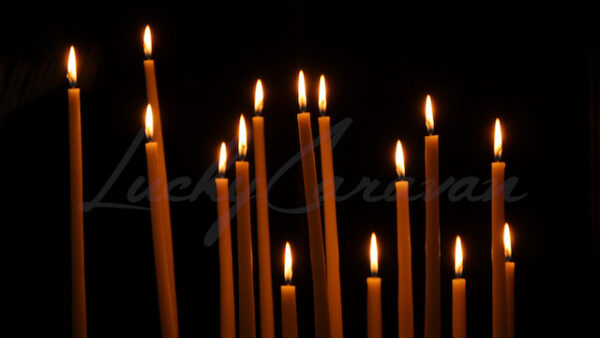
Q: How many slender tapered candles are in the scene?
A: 15